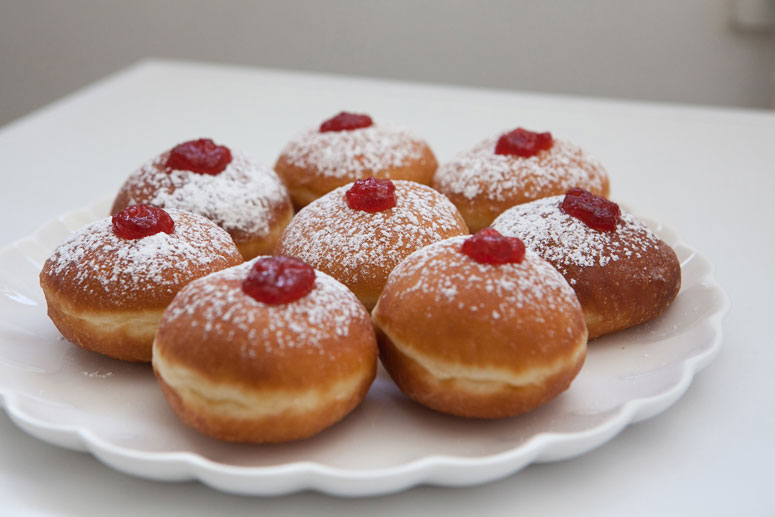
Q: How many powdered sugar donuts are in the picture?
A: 8